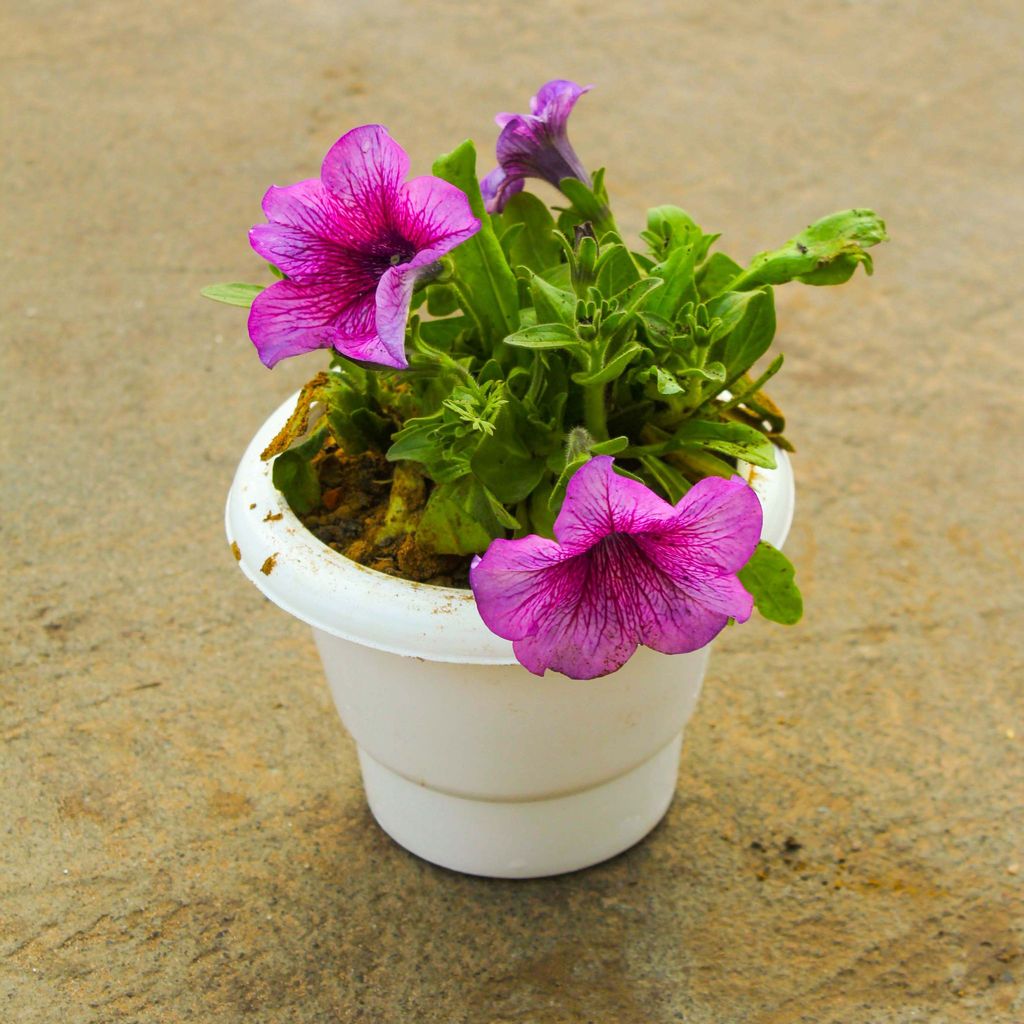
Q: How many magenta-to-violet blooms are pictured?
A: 3